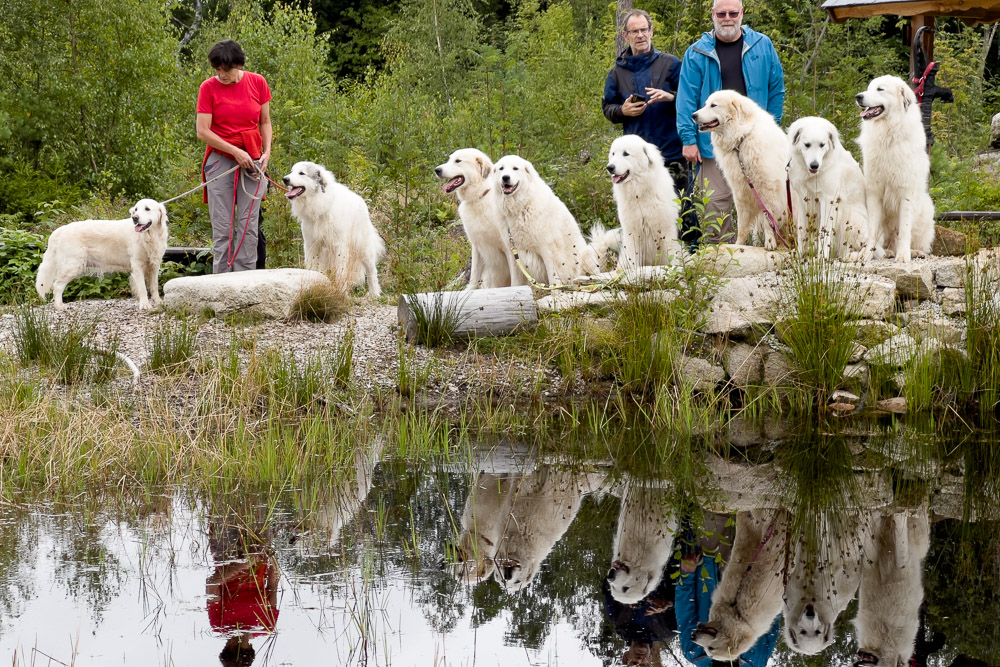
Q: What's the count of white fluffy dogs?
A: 8